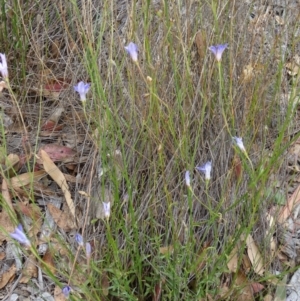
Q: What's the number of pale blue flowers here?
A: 12